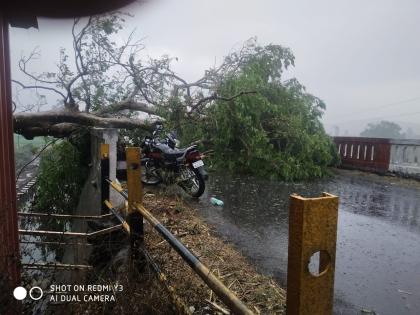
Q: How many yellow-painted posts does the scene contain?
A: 3